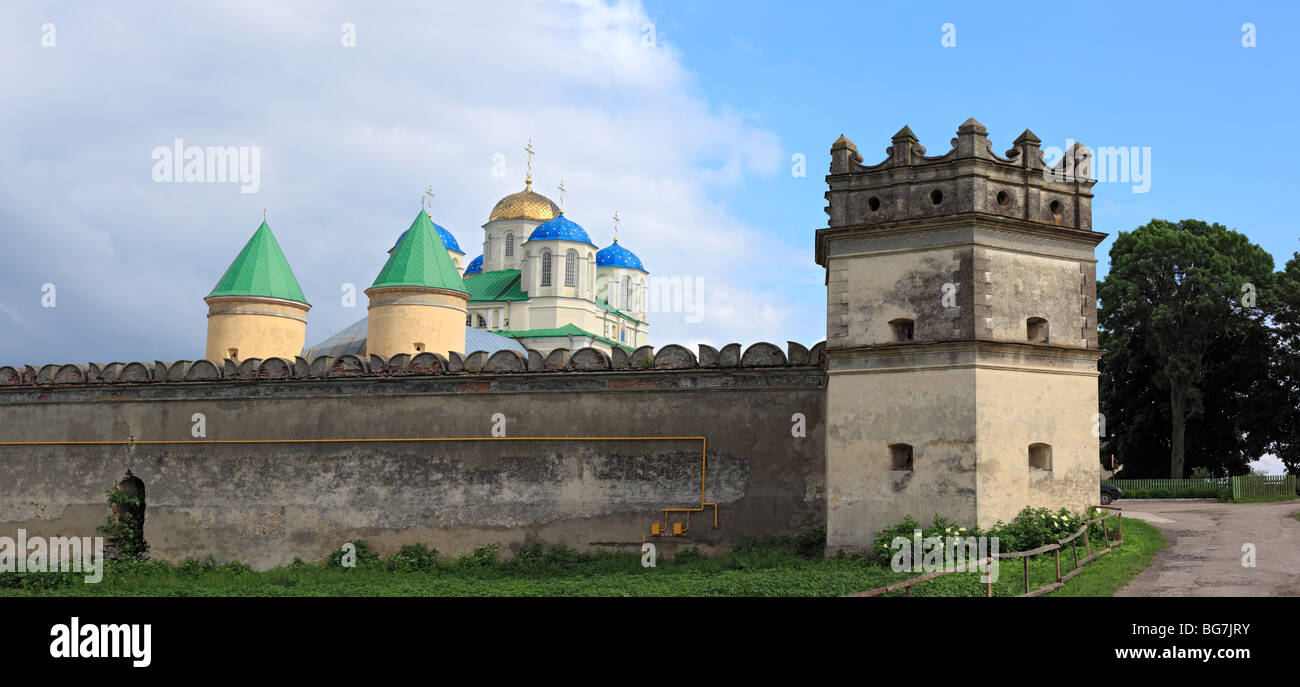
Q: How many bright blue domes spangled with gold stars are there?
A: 4